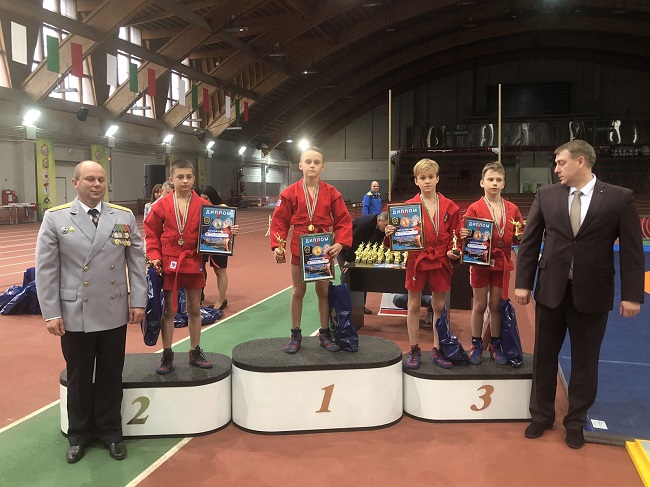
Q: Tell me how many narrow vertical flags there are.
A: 12